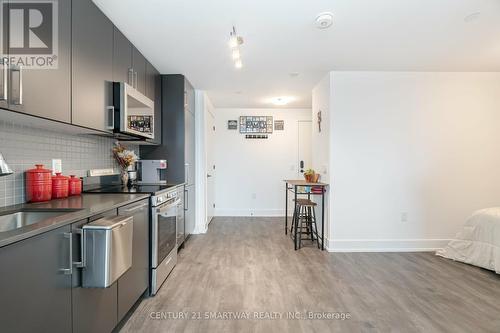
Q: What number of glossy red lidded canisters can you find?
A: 3